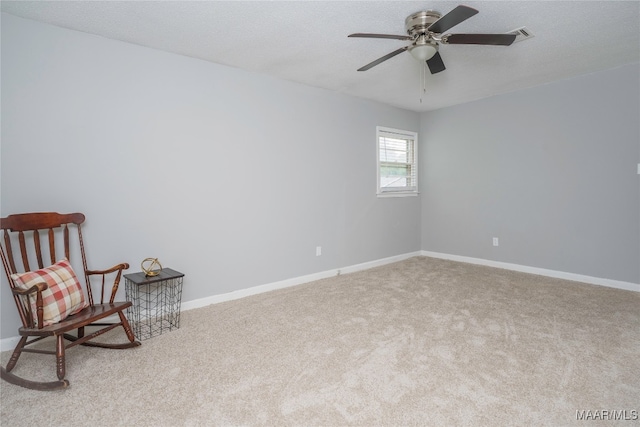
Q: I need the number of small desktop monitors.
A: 0